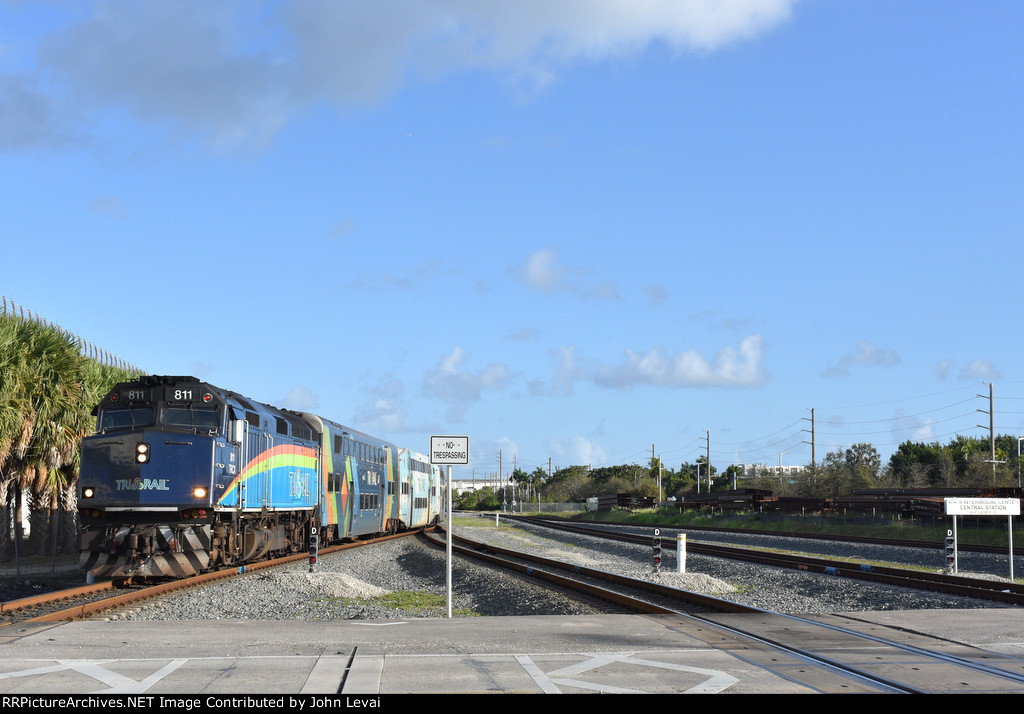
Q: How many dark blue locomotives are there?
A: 1